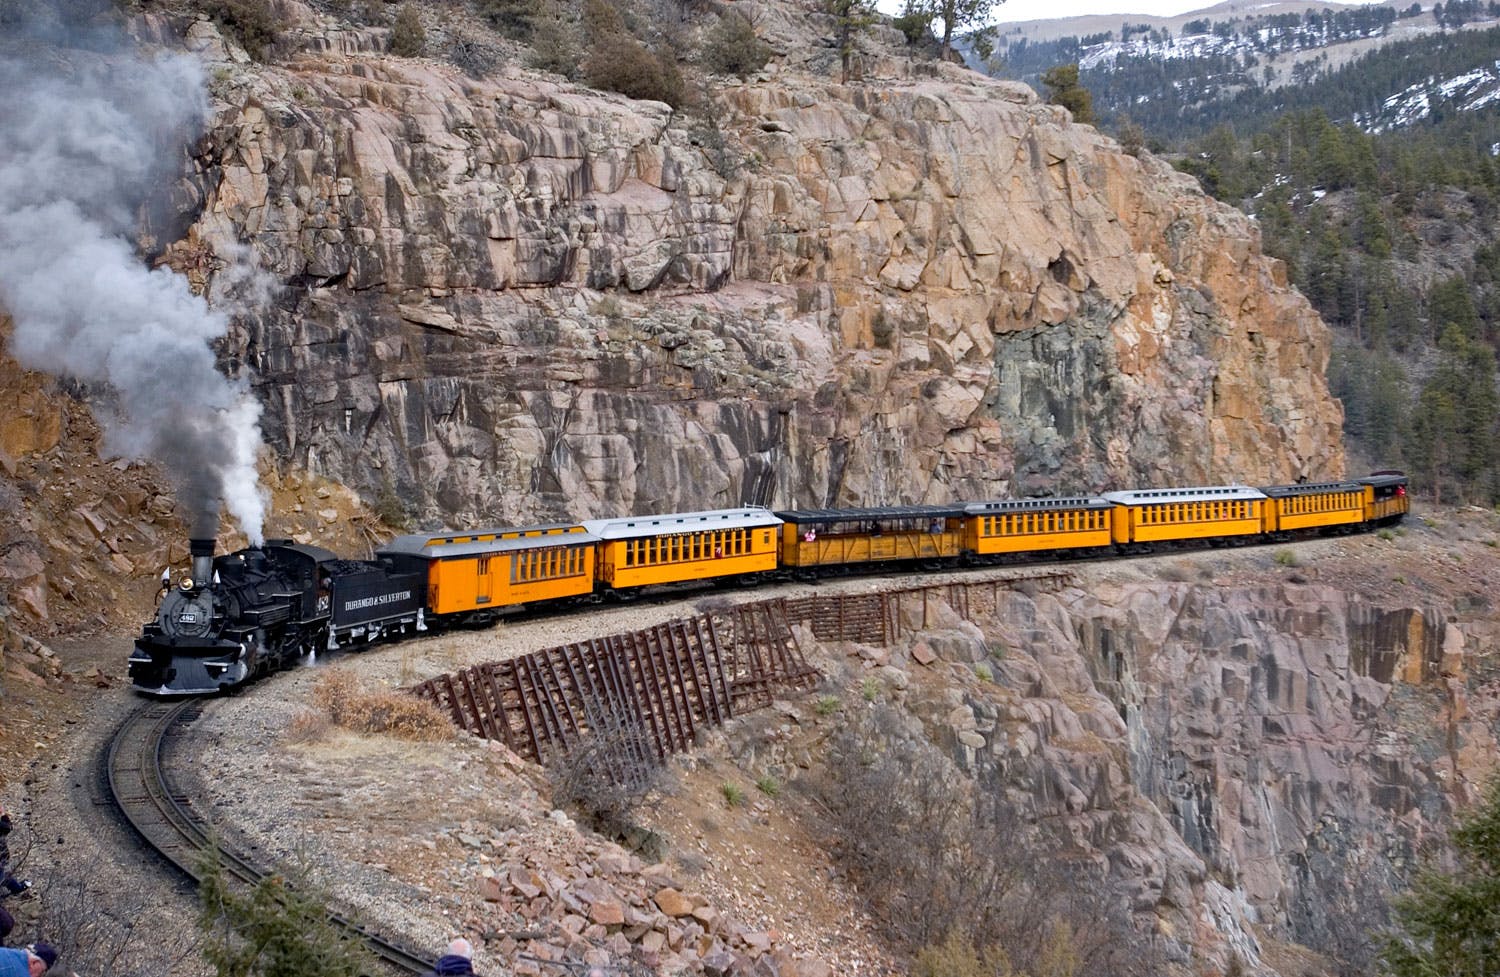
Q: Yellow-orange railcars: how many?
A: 7